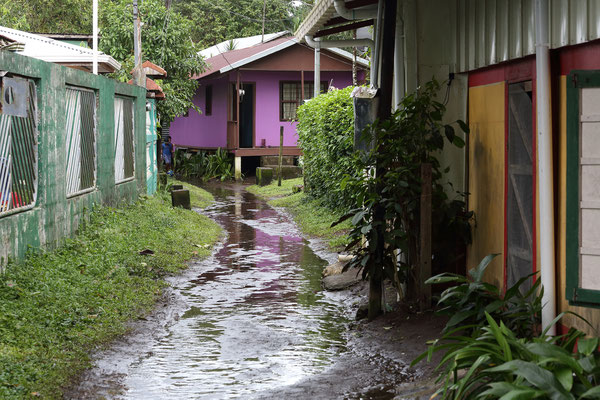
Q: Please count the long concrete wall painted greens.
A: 1